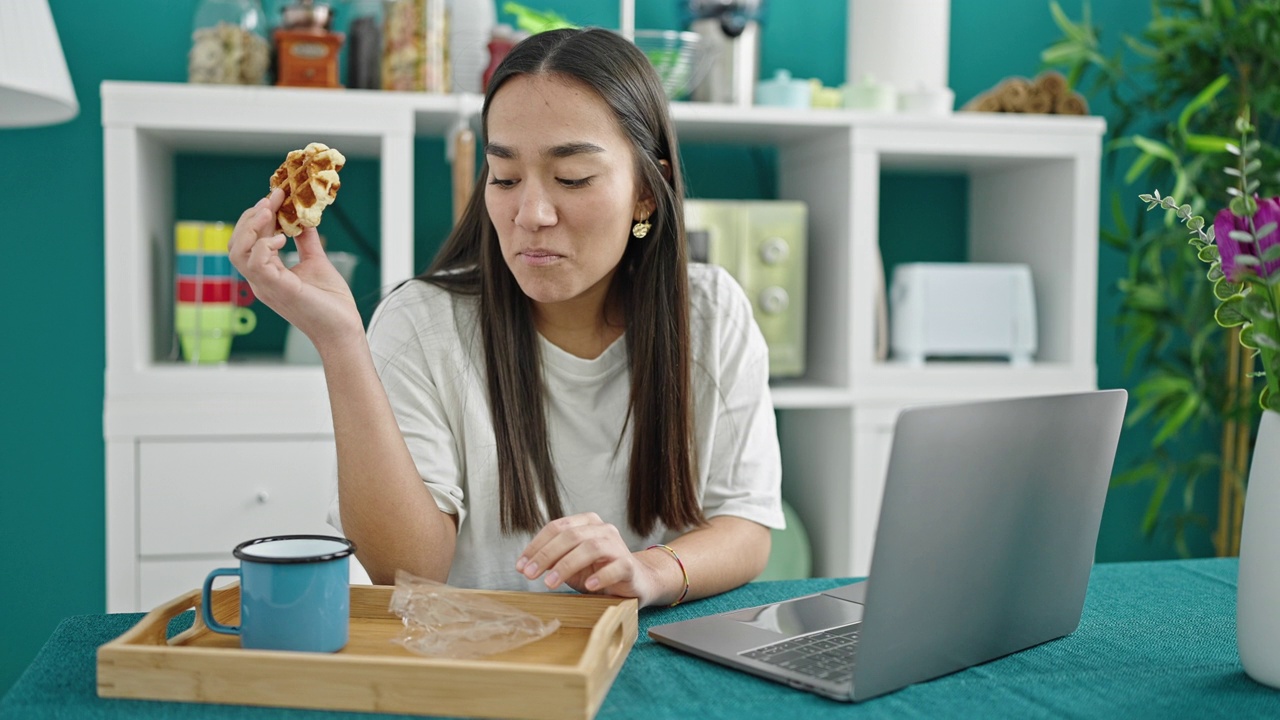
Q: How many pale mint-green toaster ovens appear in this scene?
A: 1